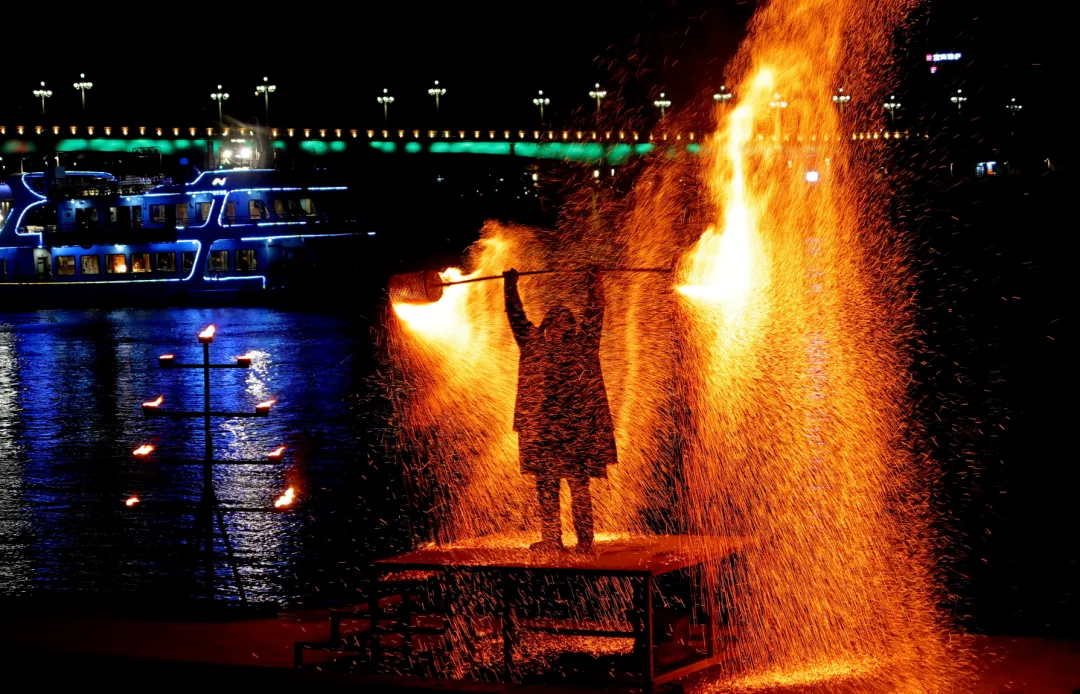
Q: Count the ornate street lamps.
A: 15